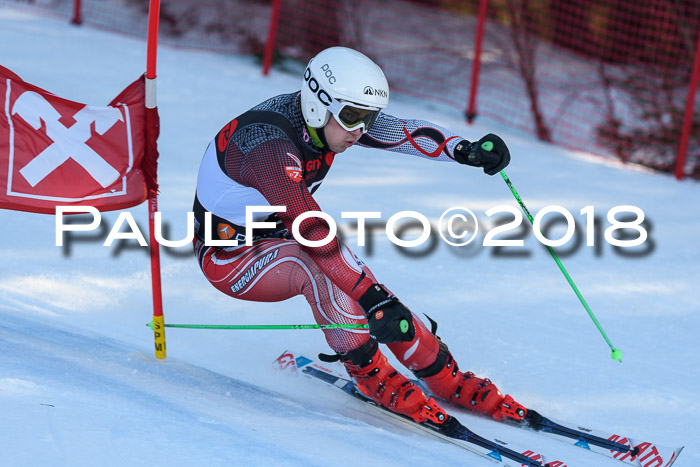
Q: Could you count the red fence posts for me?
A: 4